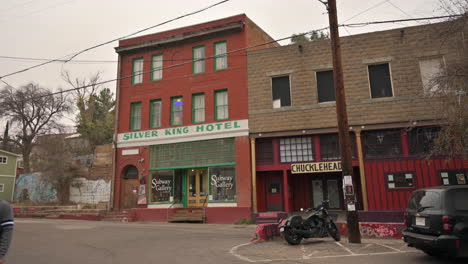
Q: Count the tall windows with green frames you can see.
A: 9